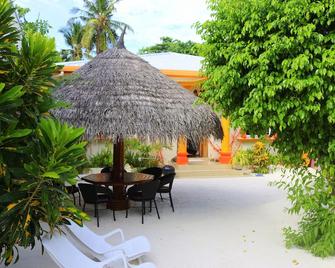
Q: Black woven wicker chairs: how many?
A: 6